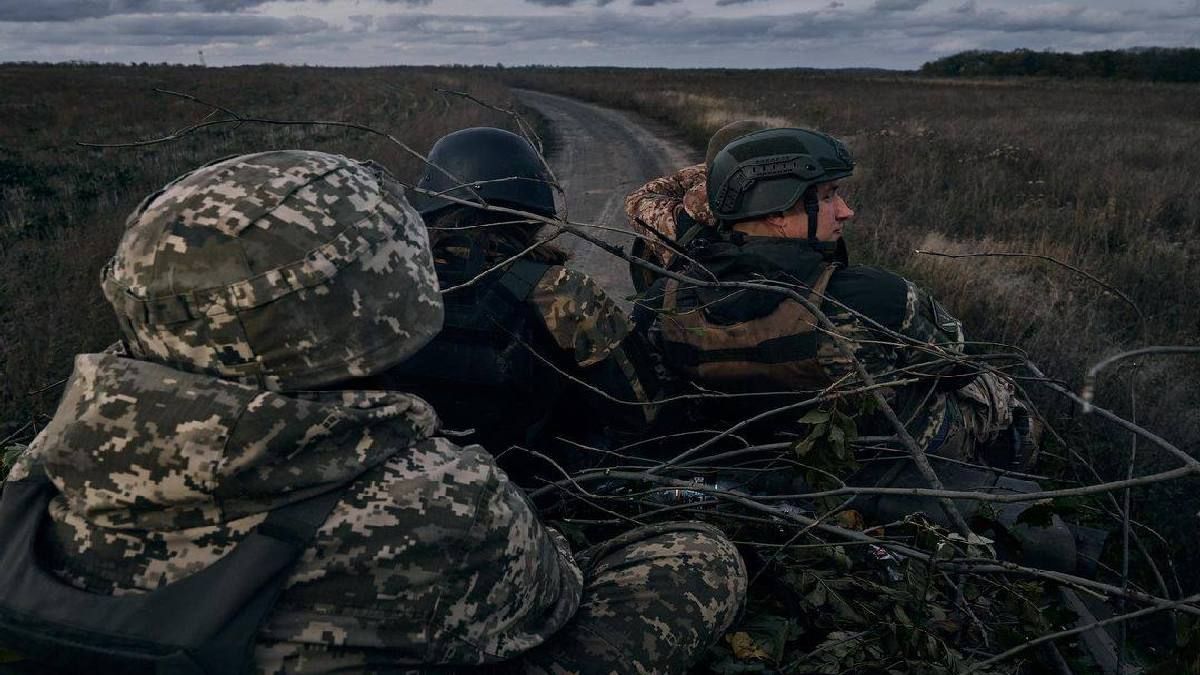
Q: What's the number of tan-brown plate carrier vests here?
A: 1